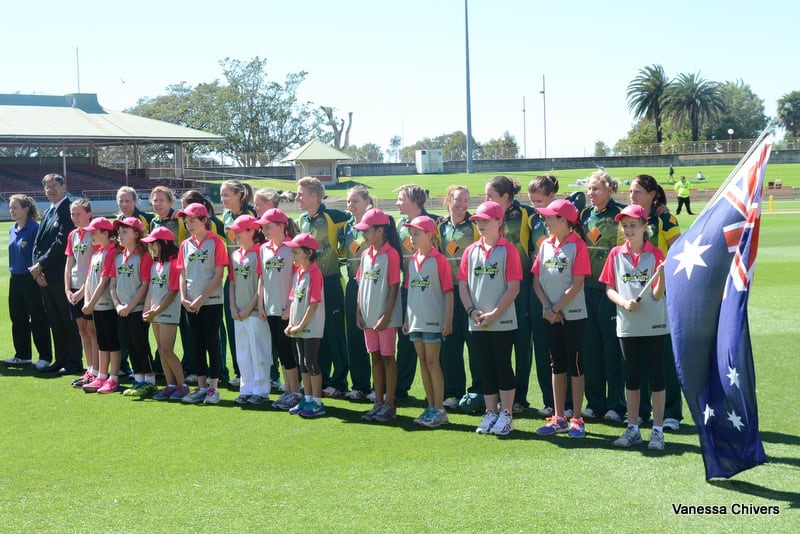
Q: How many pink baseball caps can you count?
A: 12